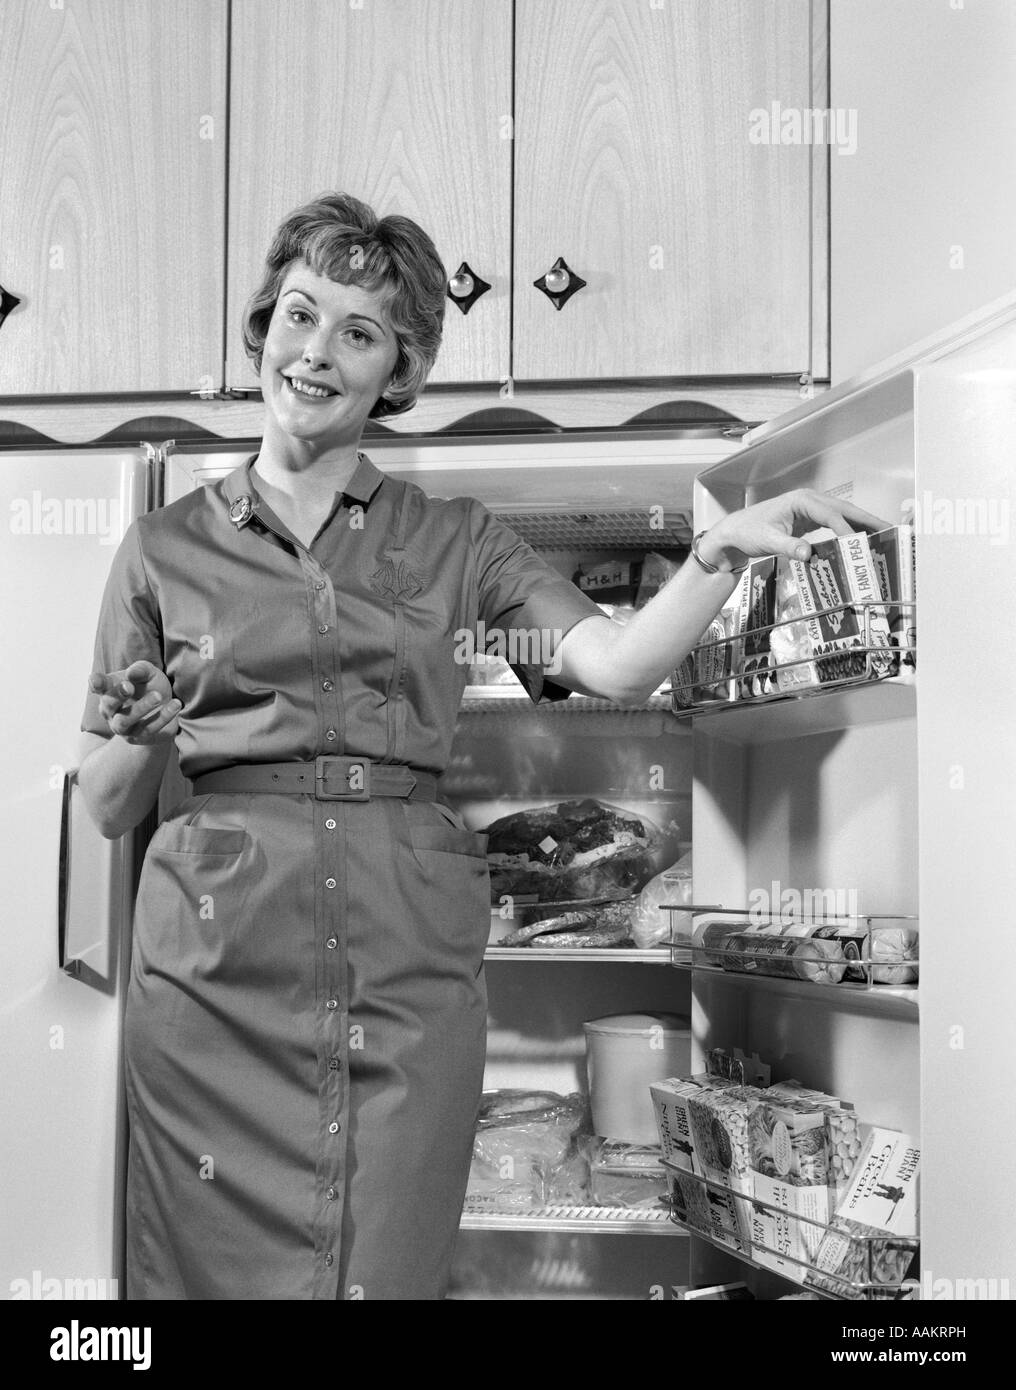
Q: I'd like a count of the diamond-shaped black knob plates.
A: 3